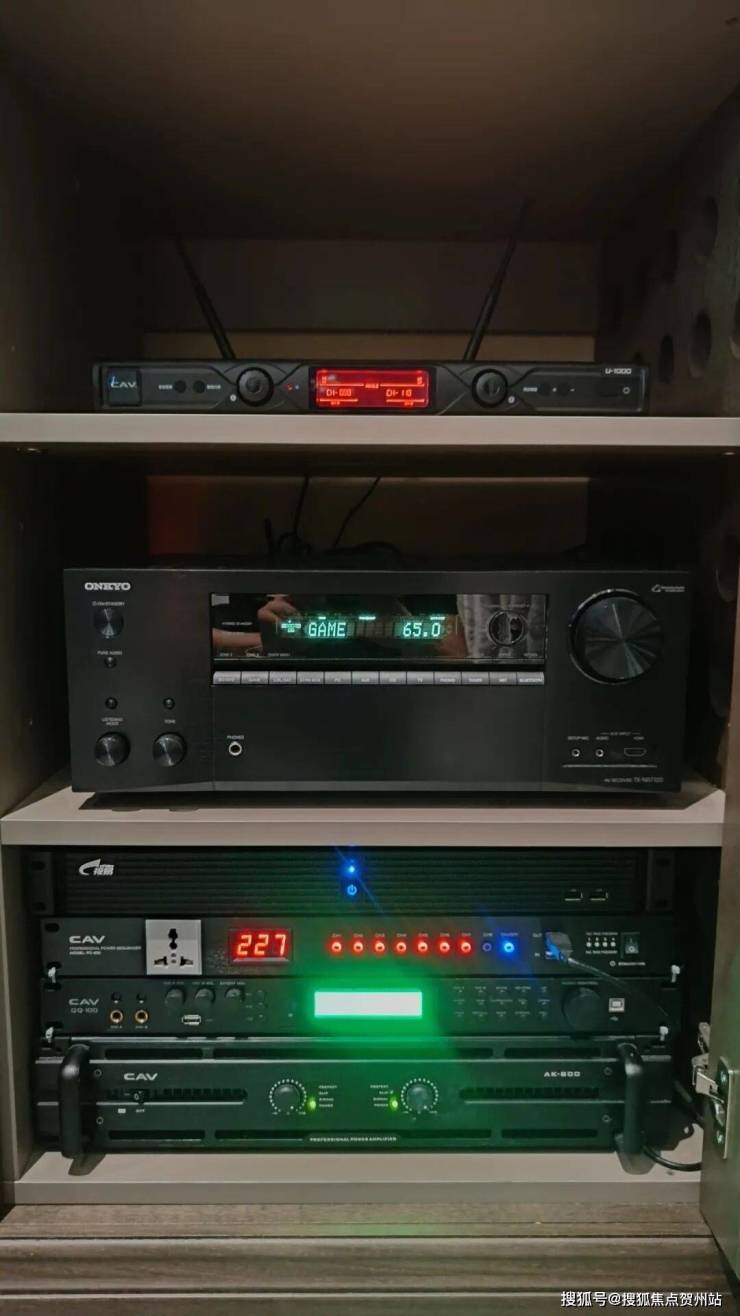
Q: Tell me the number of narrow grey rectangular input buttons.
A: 12